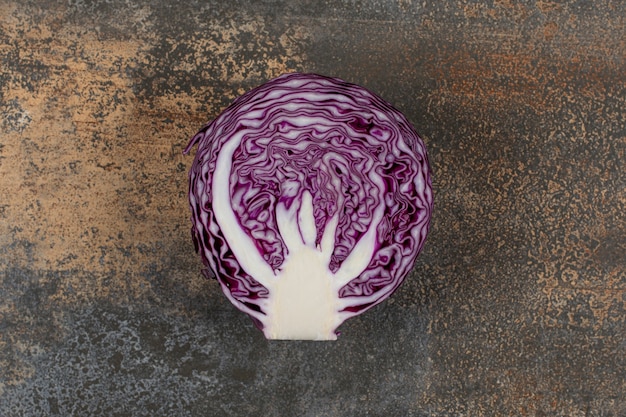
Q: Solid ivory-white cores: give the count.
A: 1